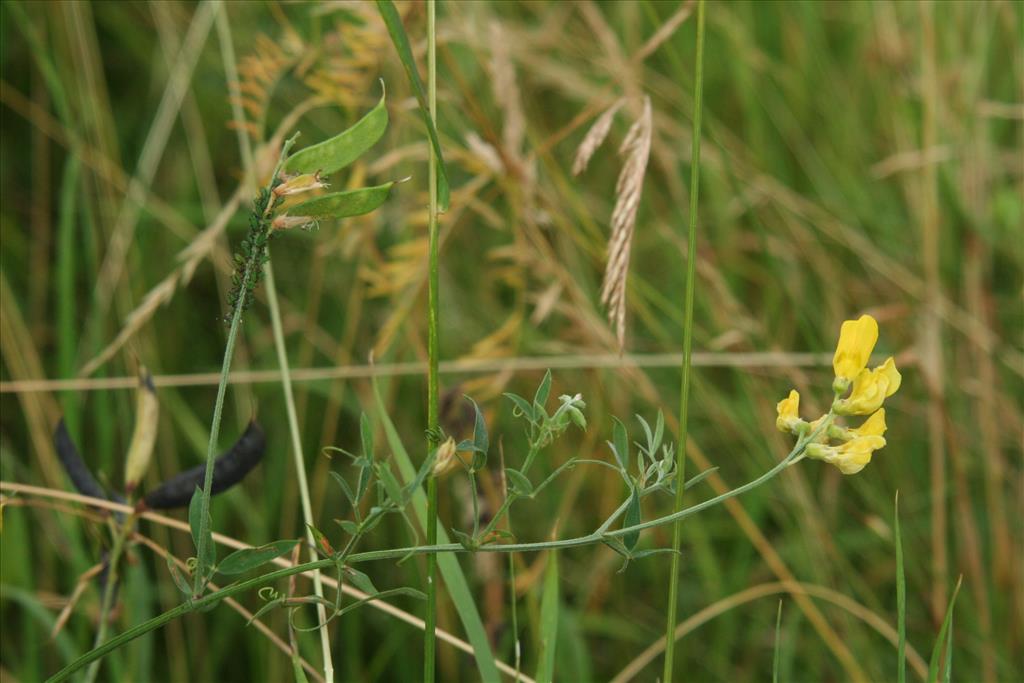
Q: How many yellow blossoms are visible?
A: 5